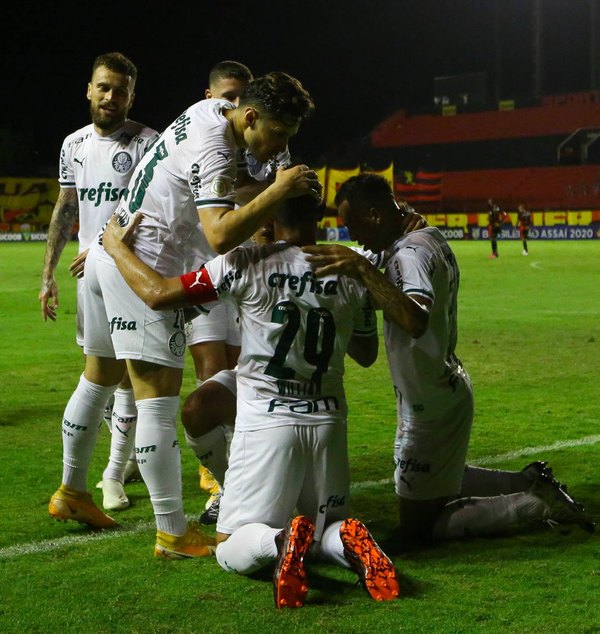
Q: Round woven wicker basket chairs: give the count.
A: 0